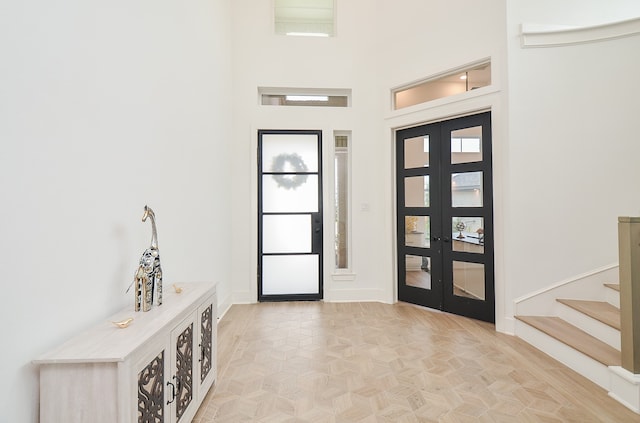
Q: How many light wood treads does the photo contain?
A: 3